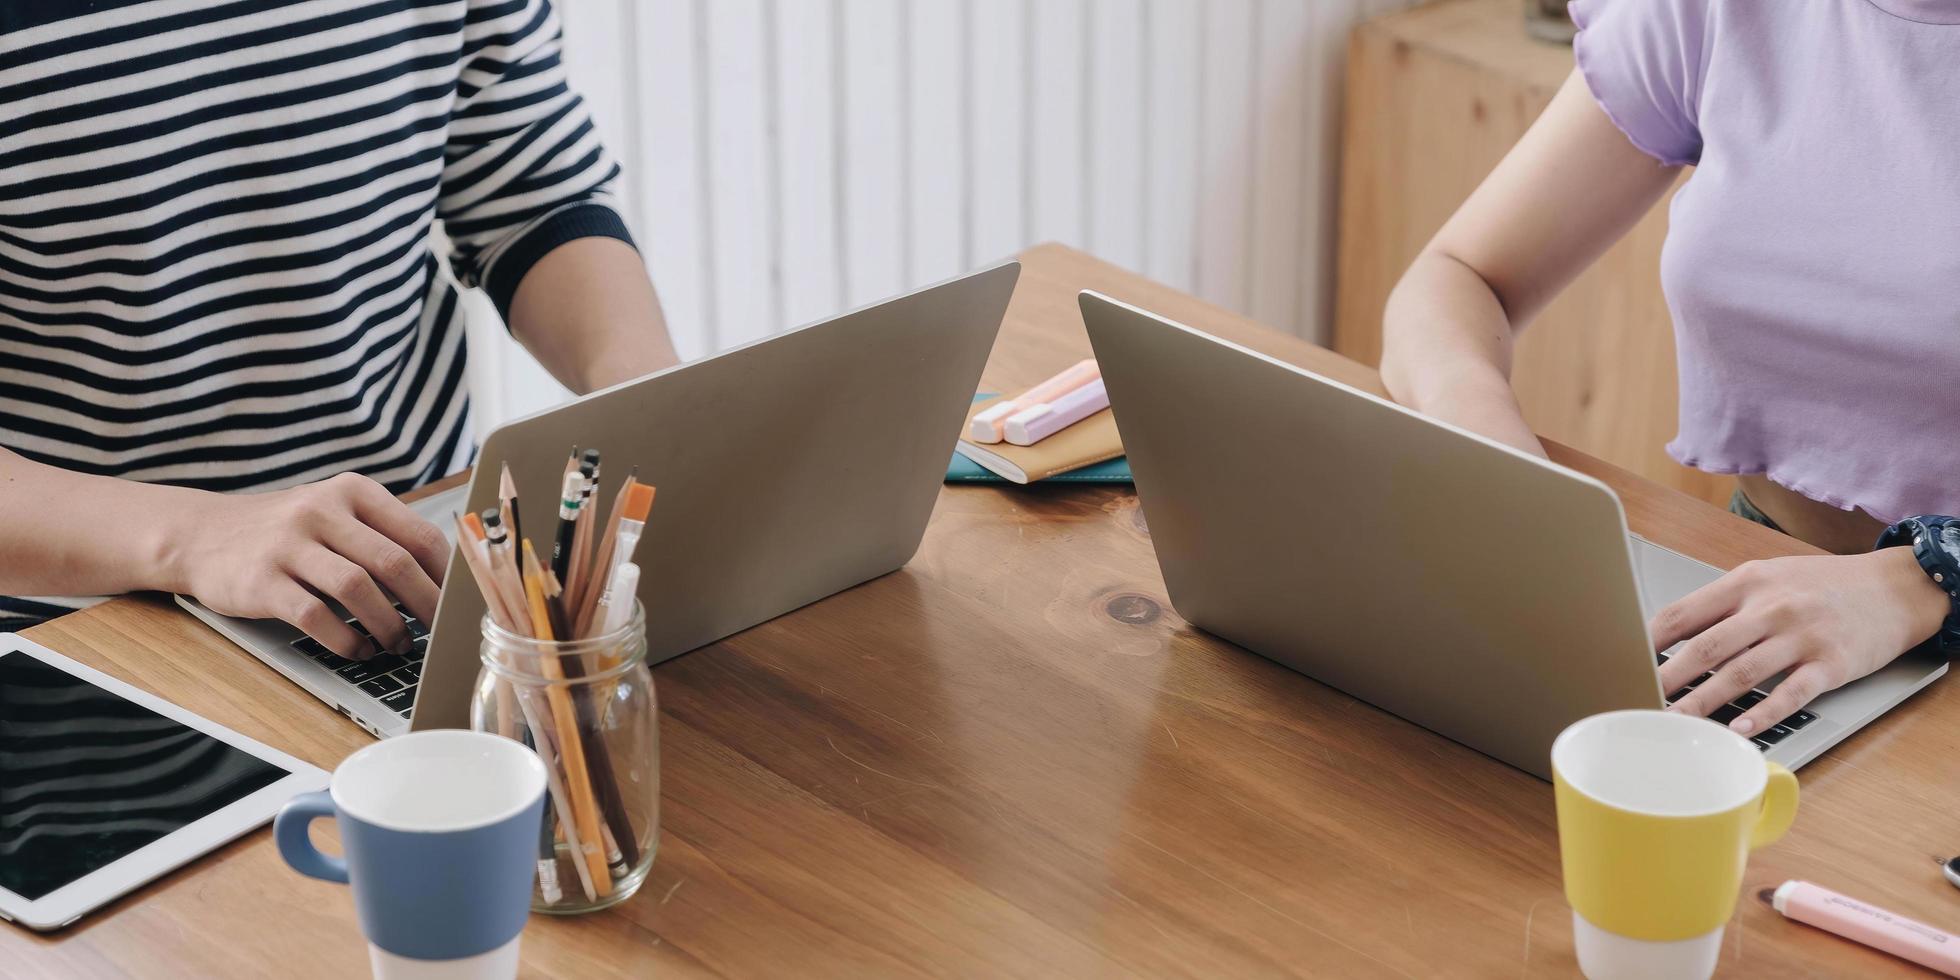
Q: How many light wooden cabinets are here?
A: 1